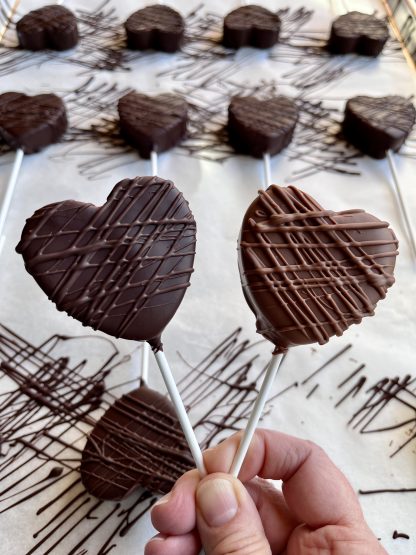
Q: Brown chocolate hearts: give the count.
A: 11